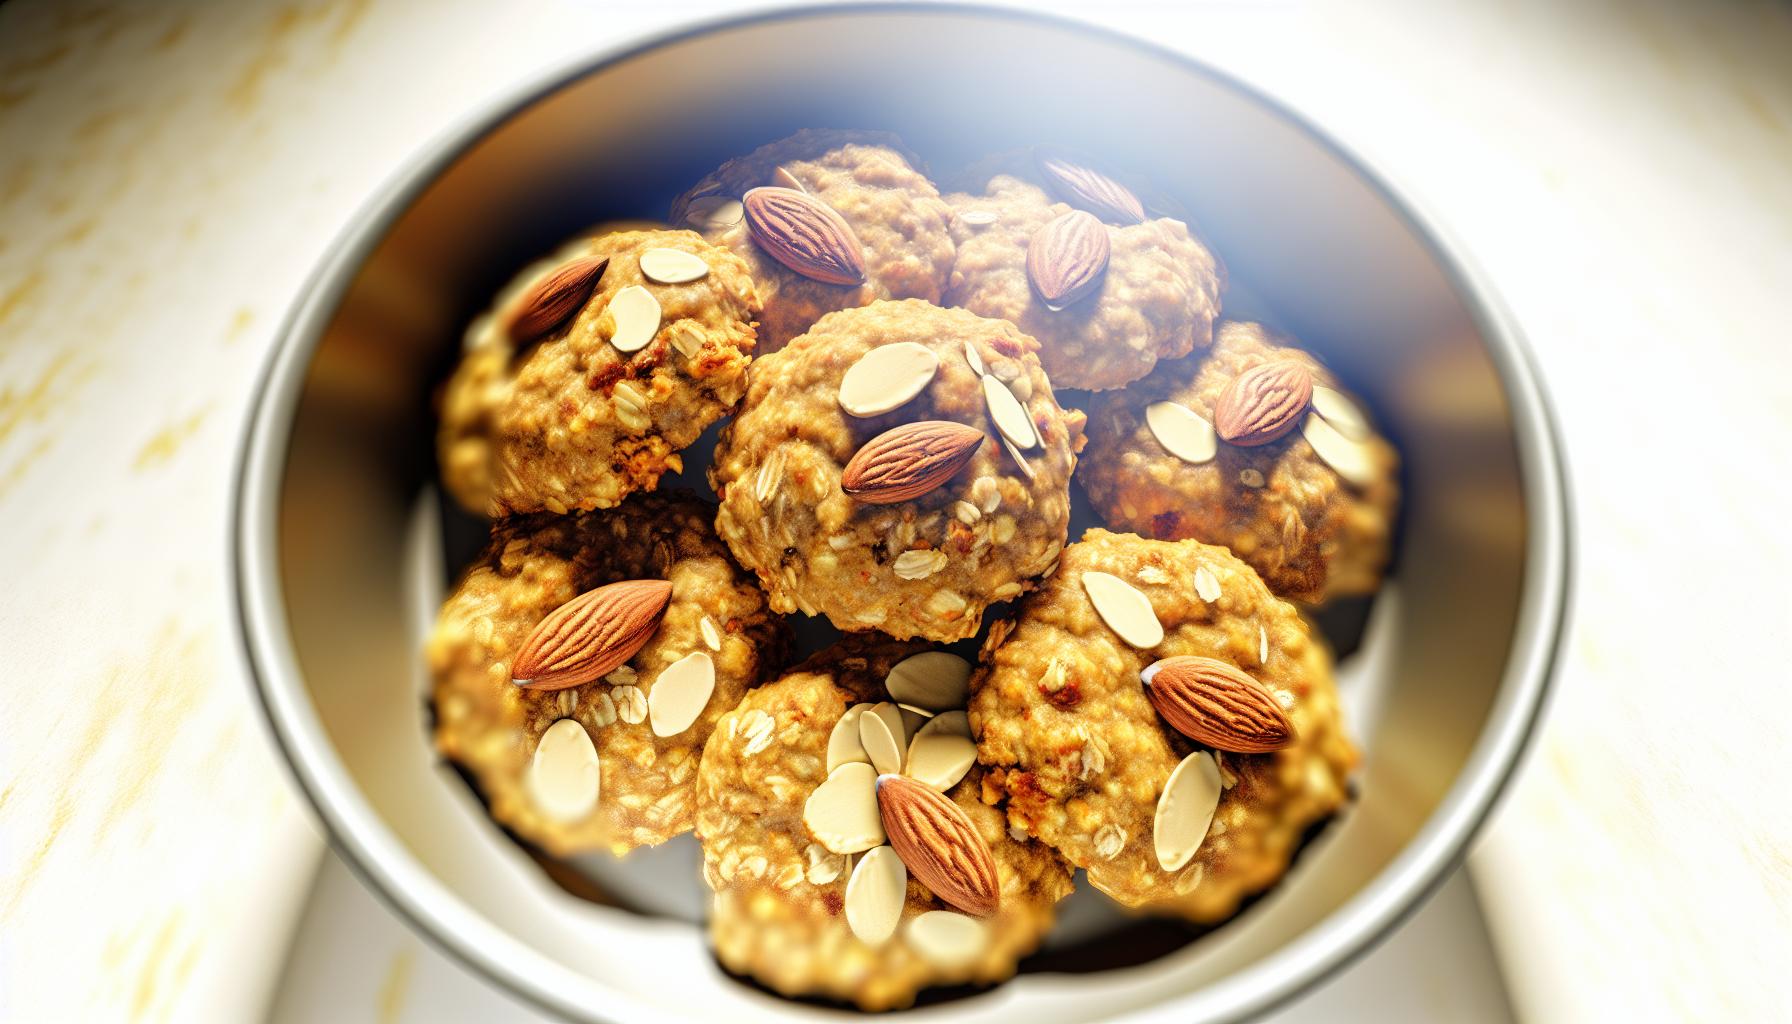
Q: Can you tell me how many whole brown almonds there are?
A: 9